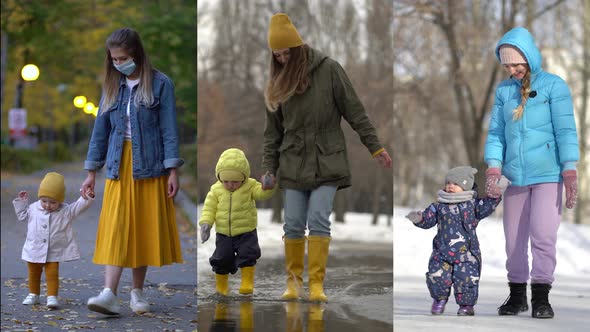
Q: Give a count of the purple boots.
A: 2